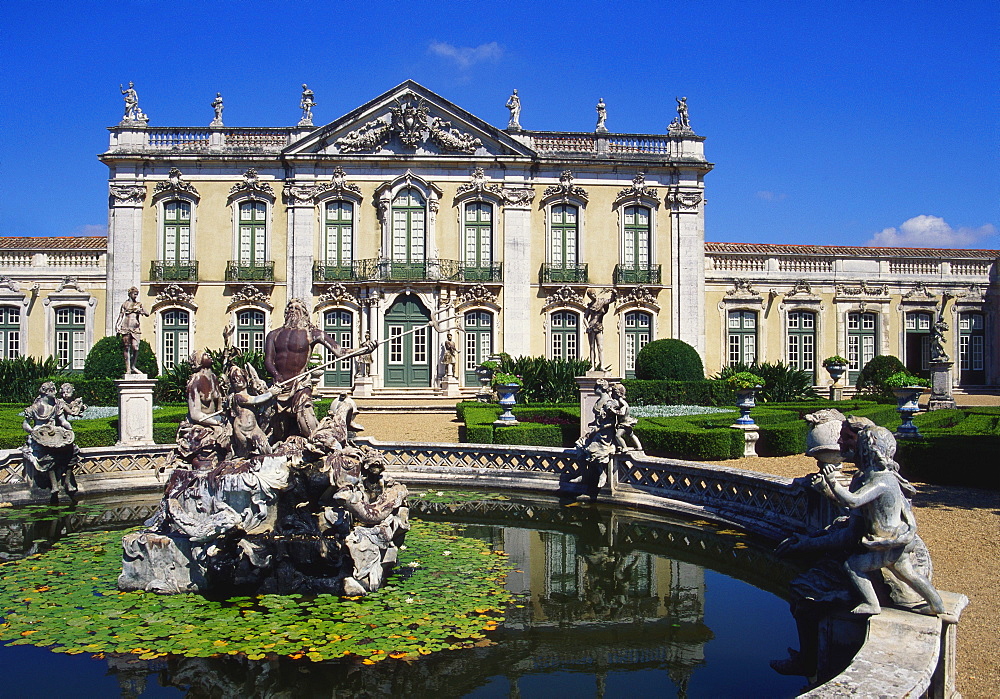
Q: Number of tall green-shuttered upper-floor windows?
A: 7